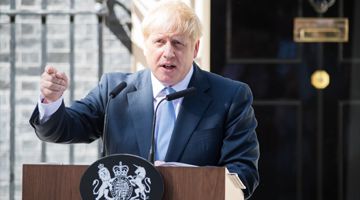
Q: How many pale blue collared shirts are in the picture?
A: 1